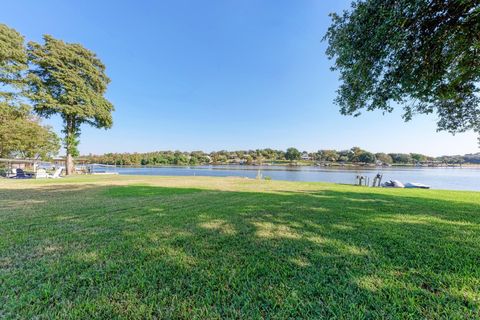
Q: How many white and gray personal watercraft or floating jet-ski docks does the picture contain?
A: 2